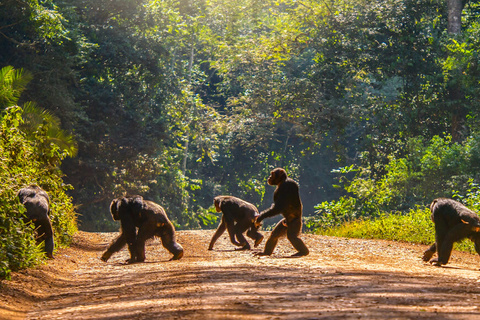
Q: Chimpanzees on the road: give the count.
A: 5